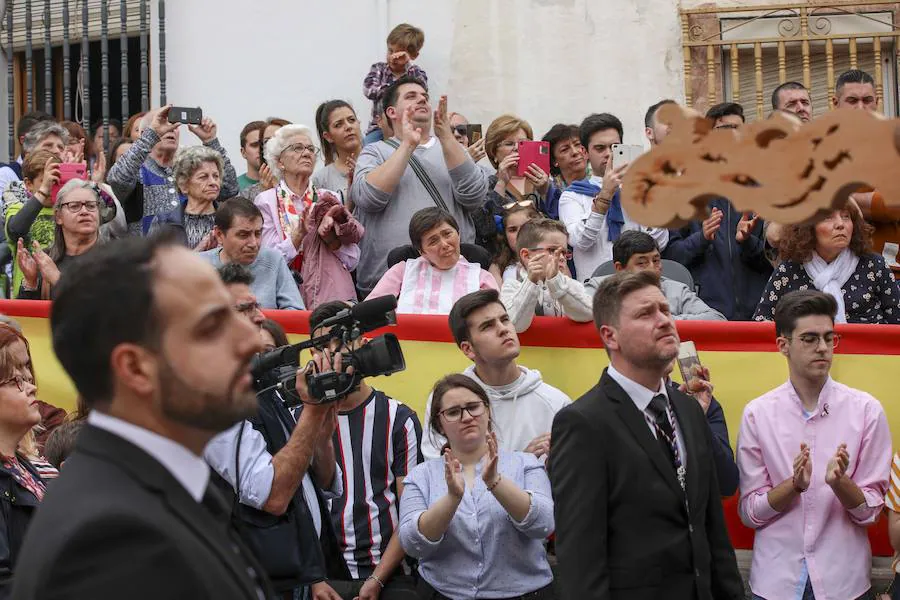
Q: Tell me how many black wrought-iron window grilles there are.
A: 1